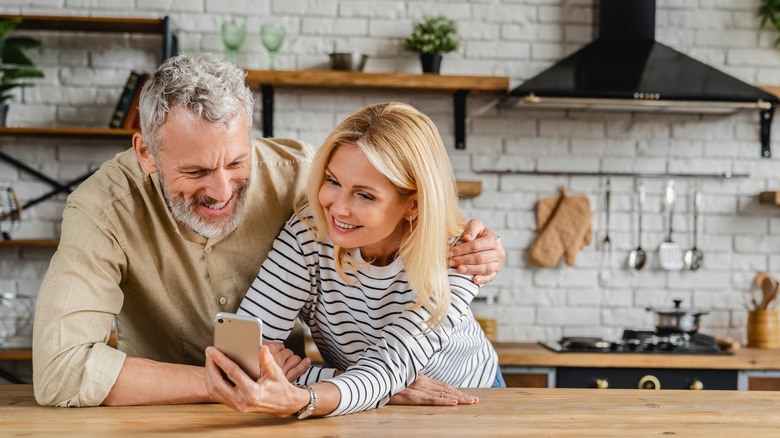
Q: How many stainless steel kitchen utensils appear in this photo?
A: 4